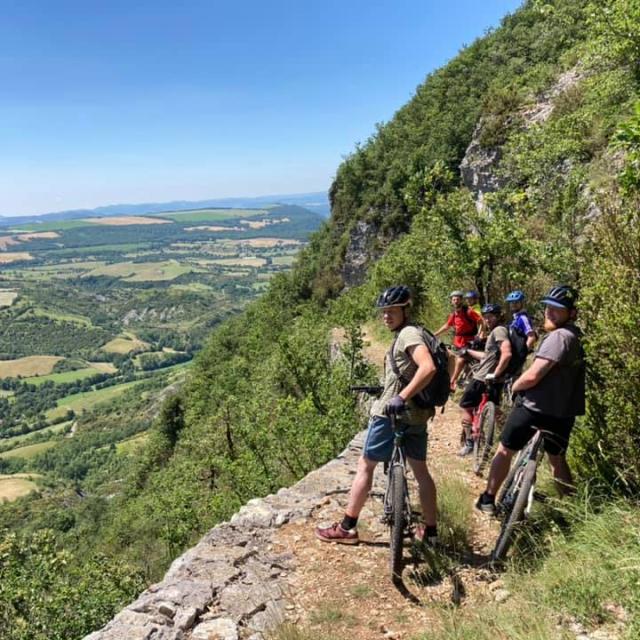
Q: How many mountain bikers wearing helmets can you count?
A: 6